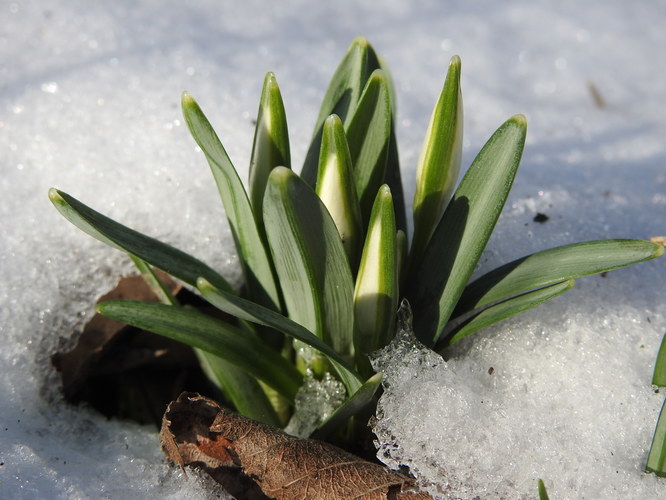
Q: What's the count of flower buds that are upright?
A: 4